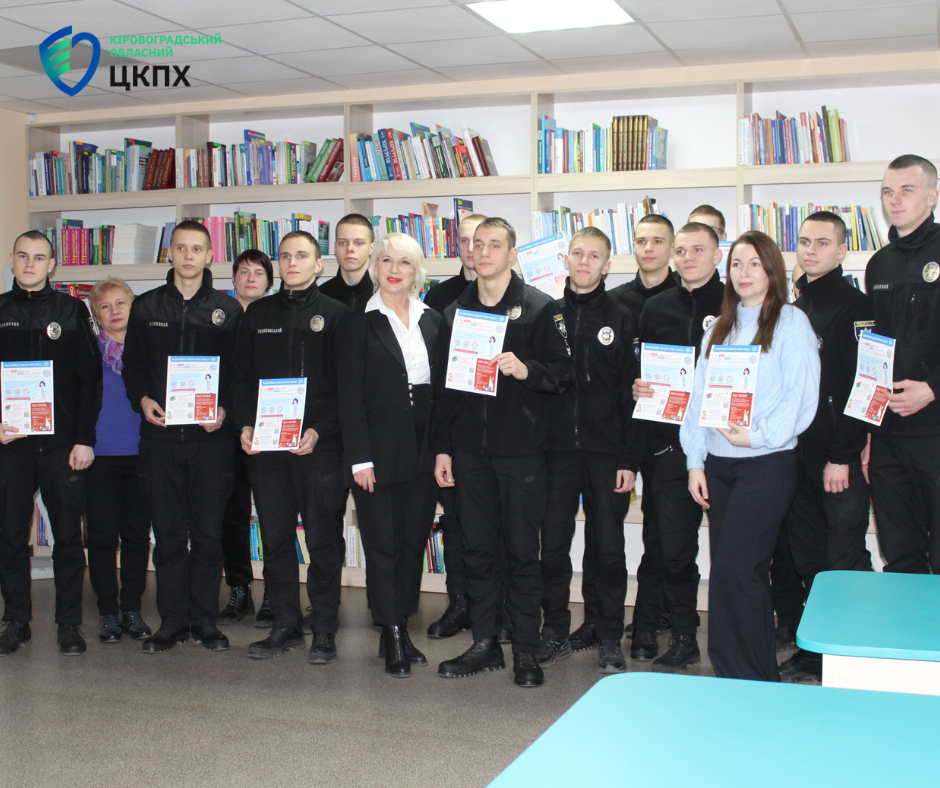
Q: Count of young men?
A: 12